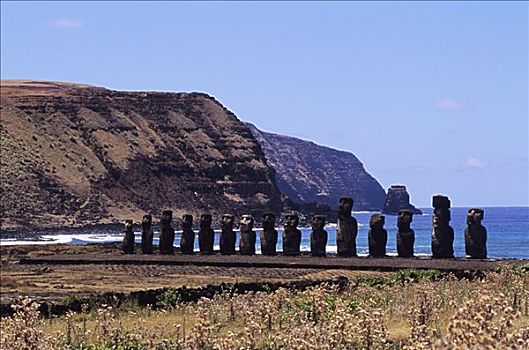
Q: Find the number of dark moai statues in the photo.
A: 15